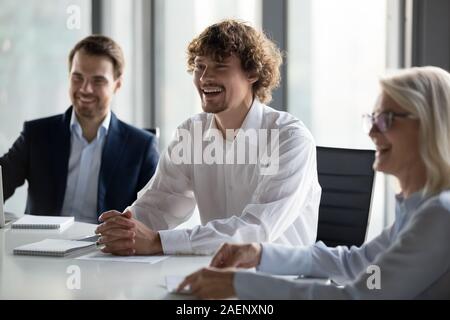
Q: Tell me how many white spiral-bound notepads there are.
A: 2